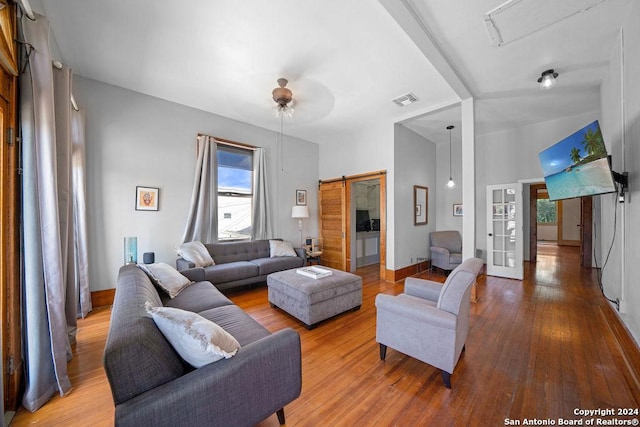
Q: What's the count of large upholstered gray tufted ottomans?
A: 1